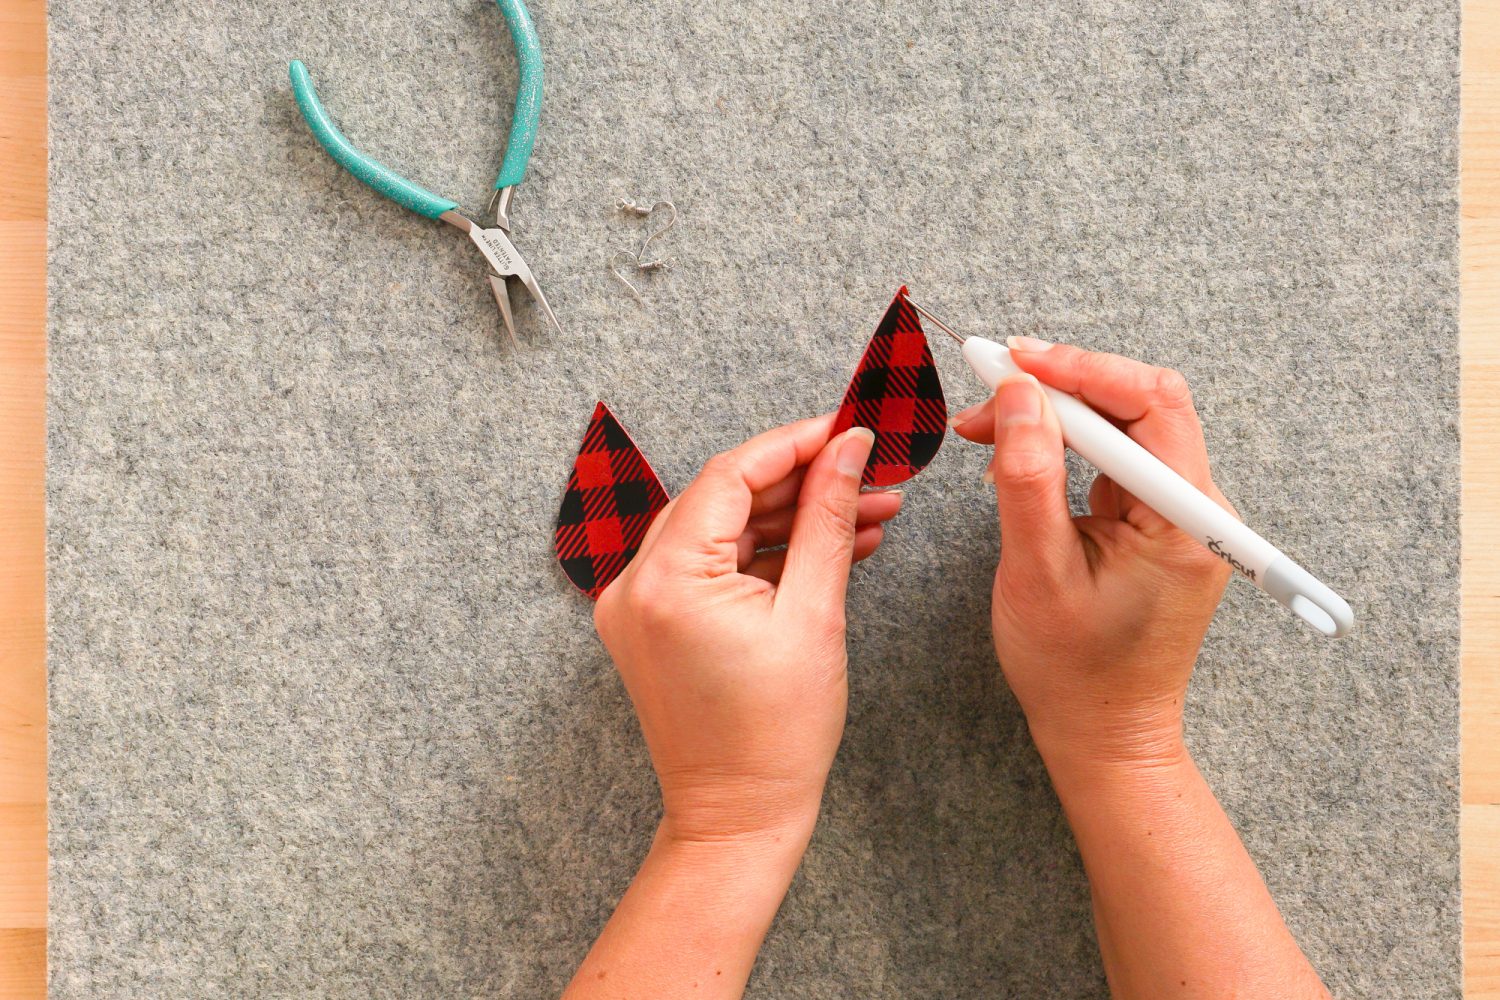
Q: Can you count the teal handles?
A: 2